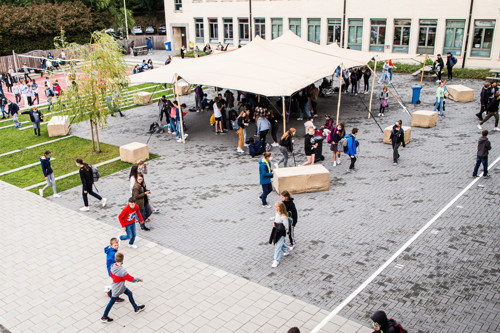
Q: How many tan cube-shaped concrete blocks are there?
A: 8